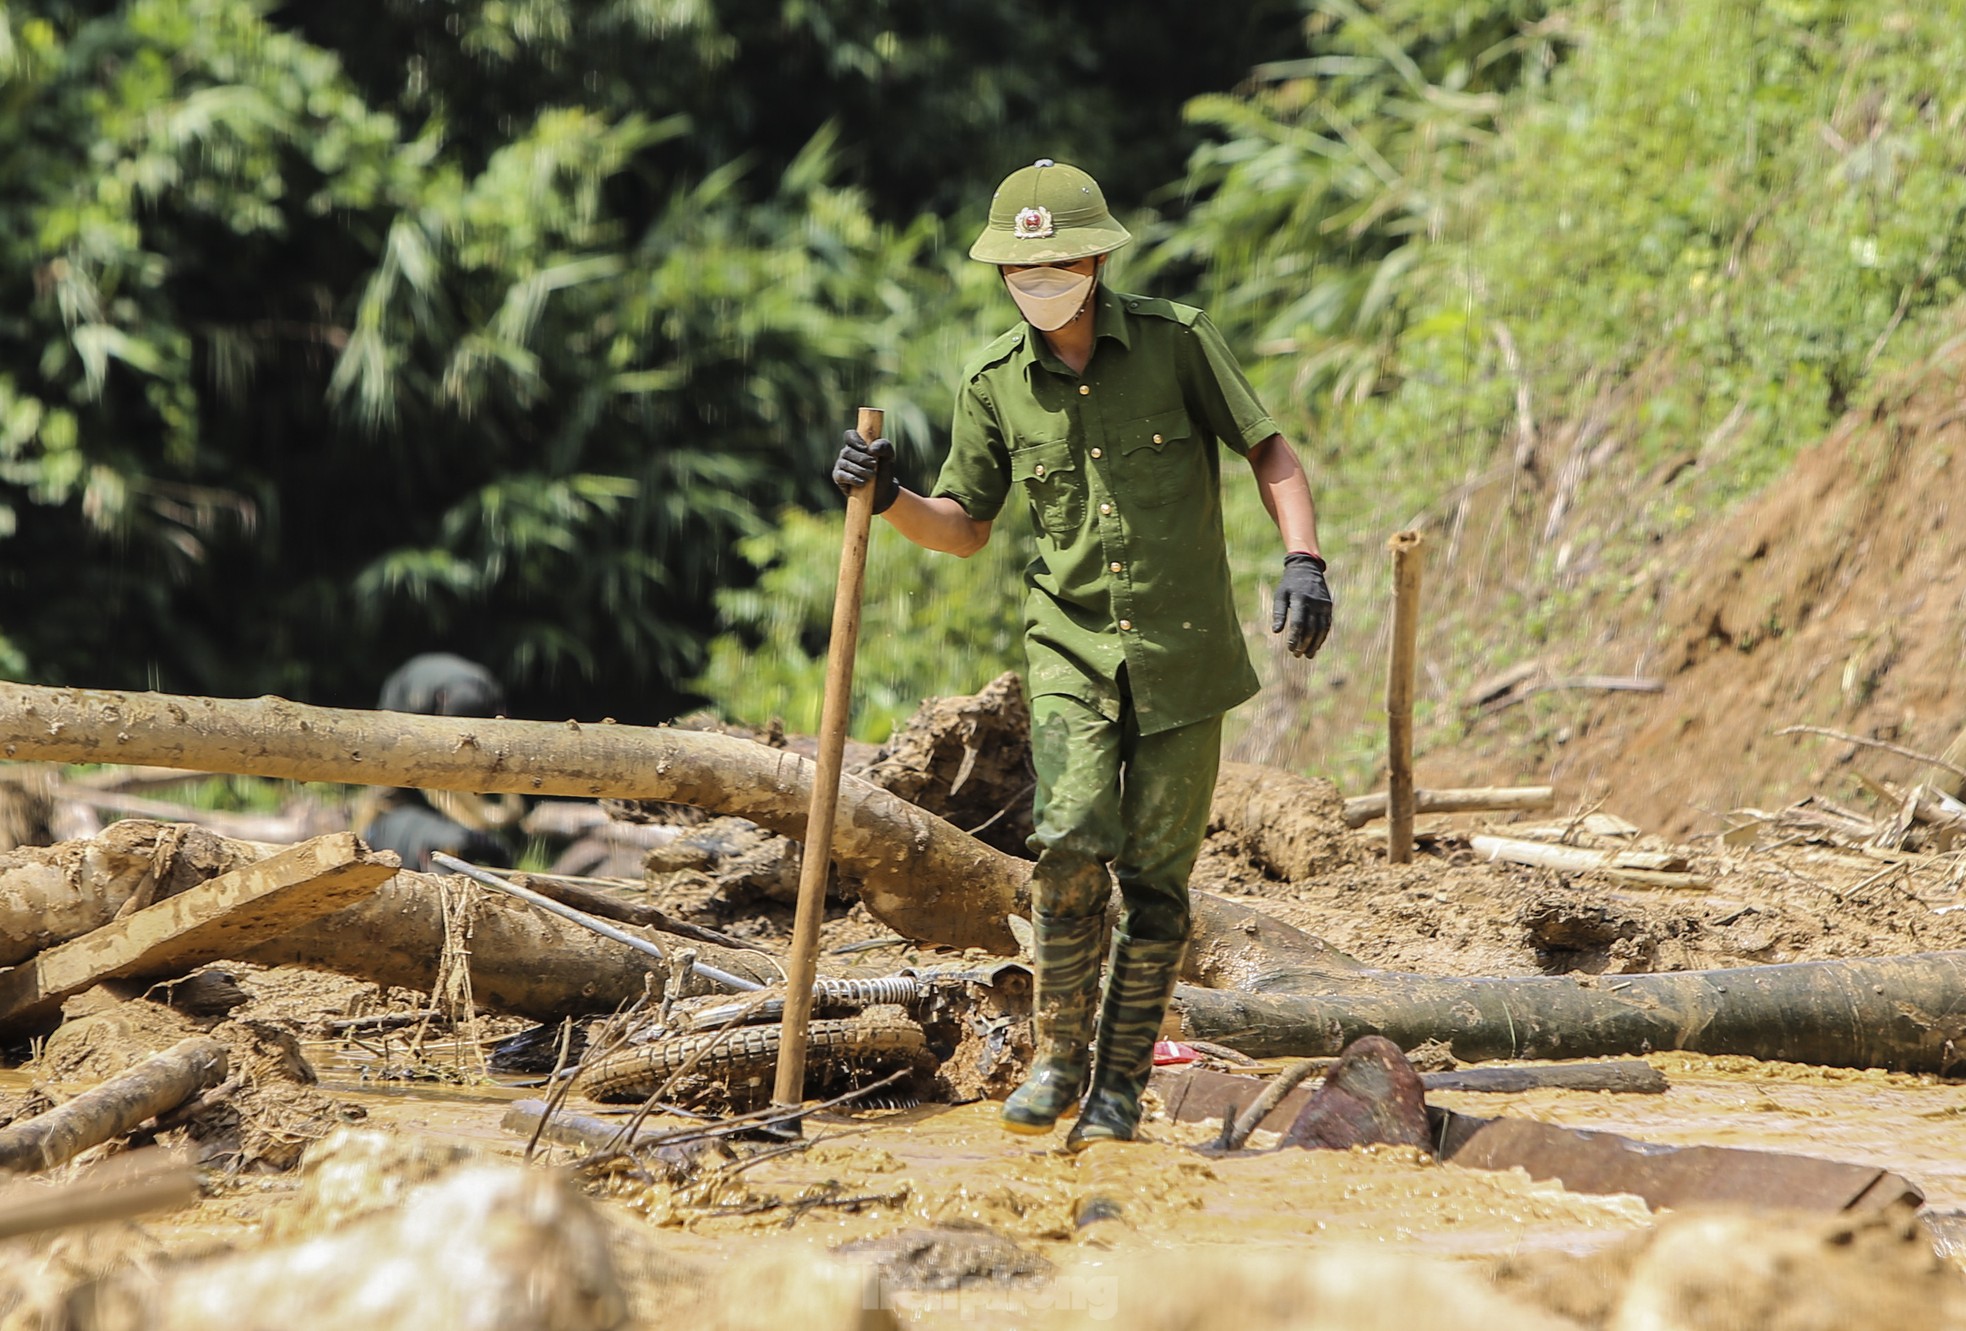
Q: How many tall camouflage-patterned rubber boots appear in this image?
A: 2